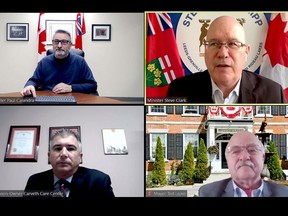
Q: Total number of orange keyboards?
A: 0